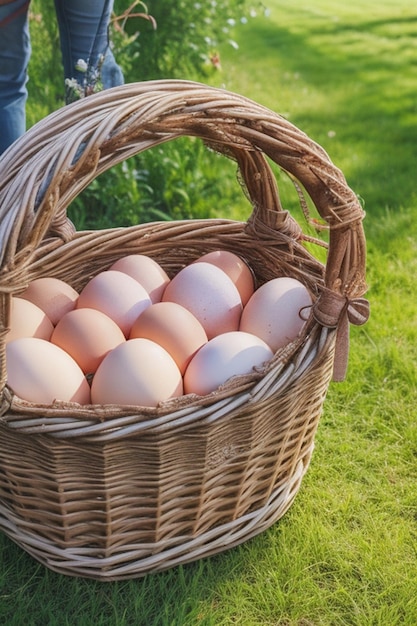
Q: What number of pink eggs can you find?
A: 12